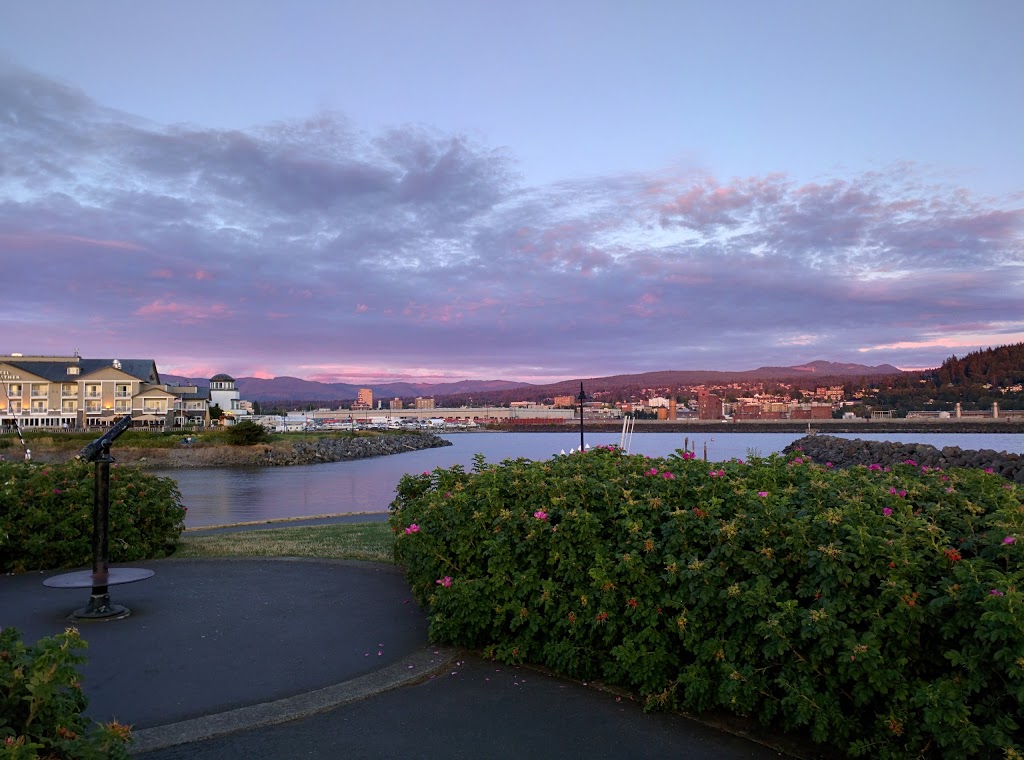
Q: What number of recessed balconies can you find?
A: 11